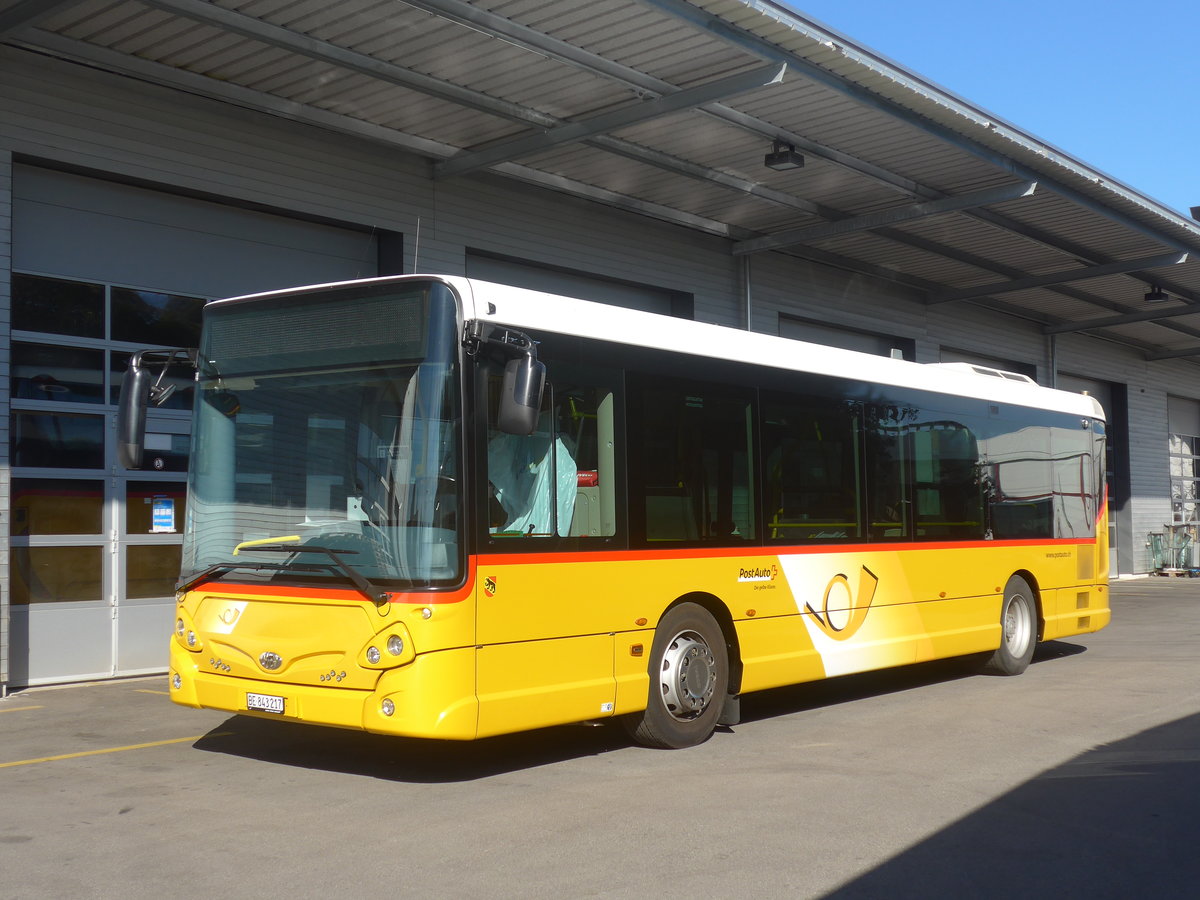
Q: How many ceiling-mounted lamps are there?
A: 2